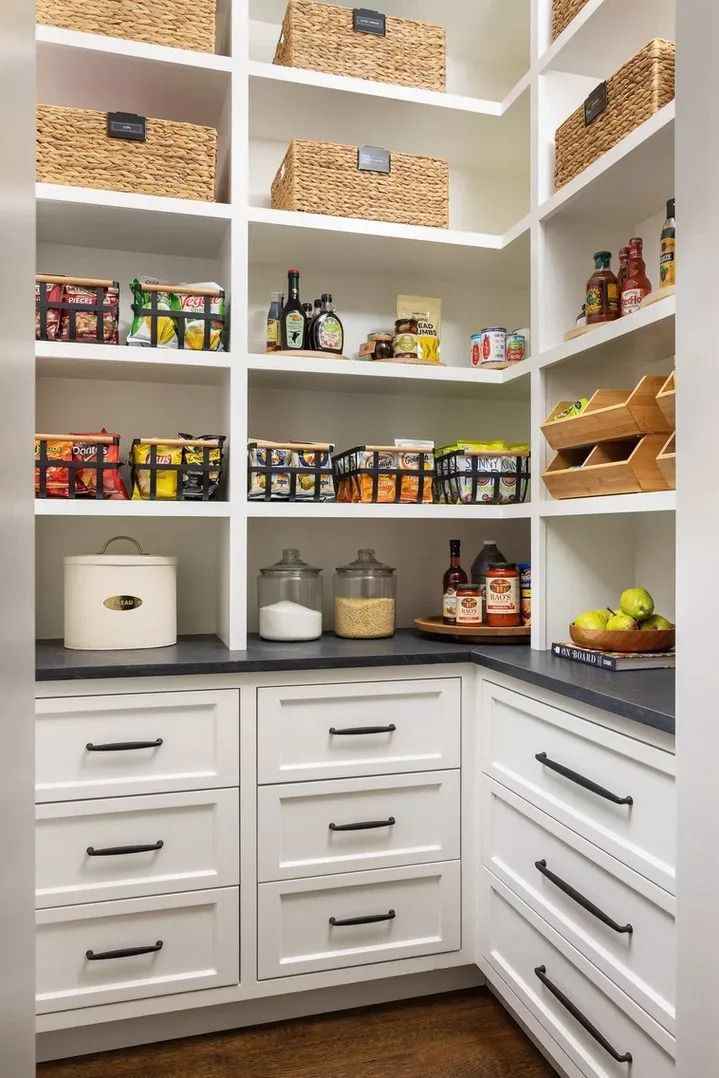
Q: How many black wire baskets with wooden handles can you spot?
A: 7